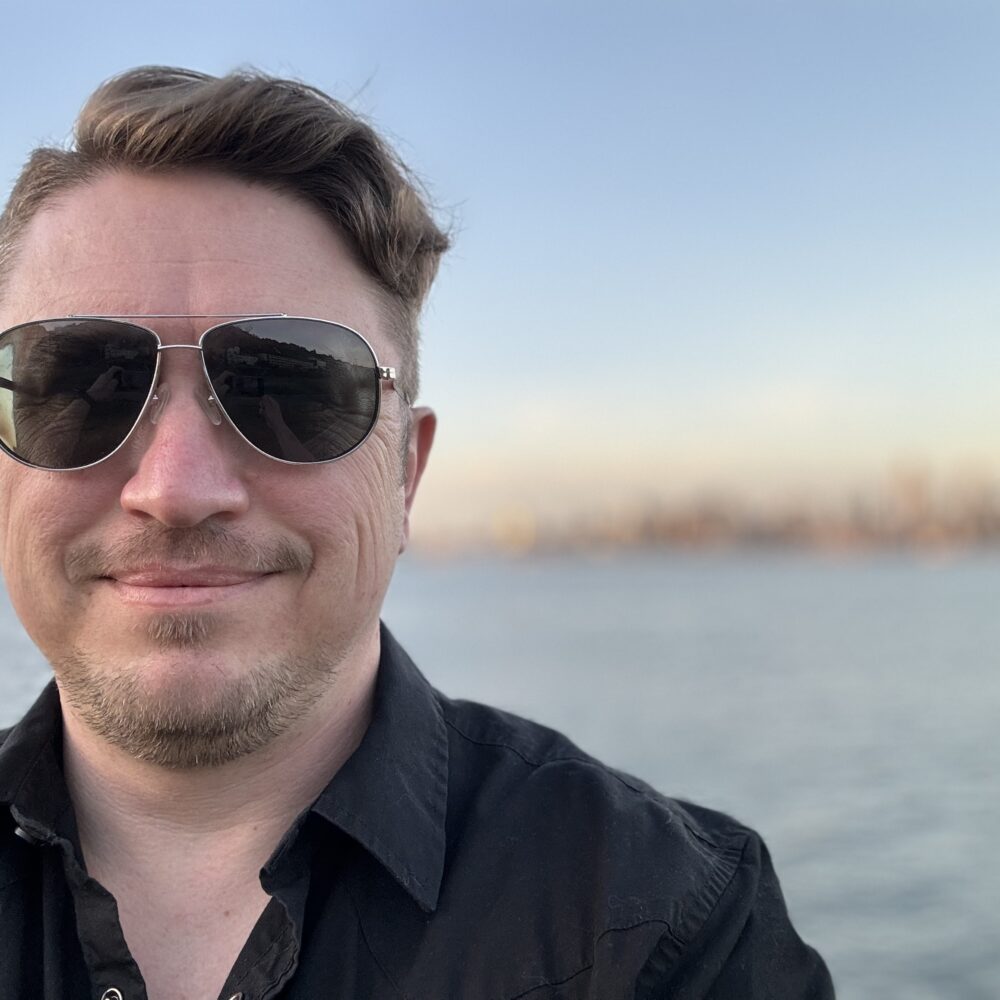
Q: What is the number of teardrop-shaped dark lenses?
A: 2